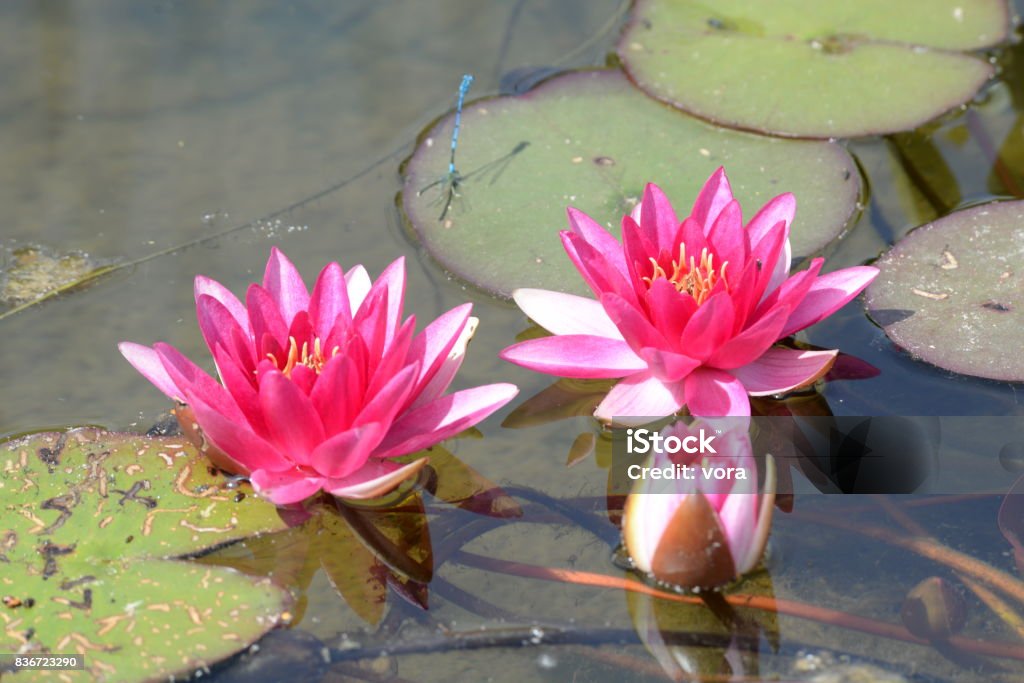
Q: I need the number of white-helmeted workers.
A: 0